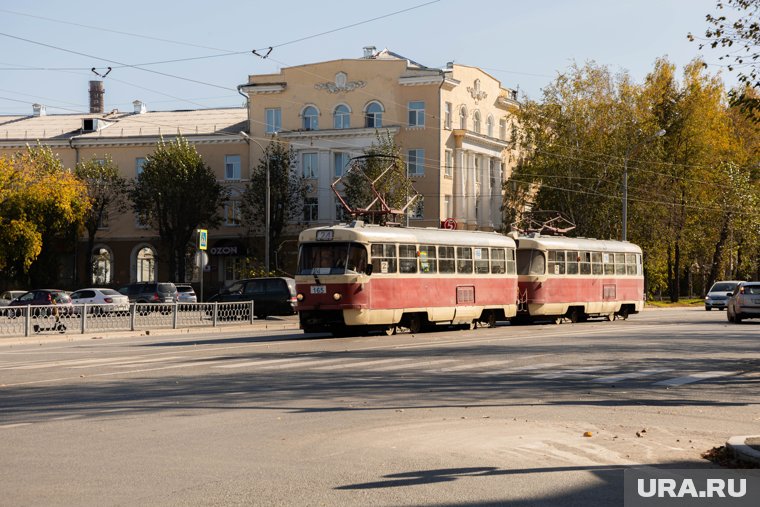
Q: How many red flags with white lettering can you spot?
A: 0